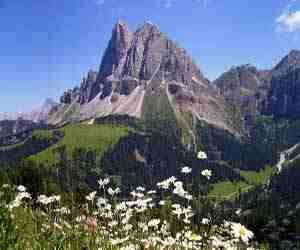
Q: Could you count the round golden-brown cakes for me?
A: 0